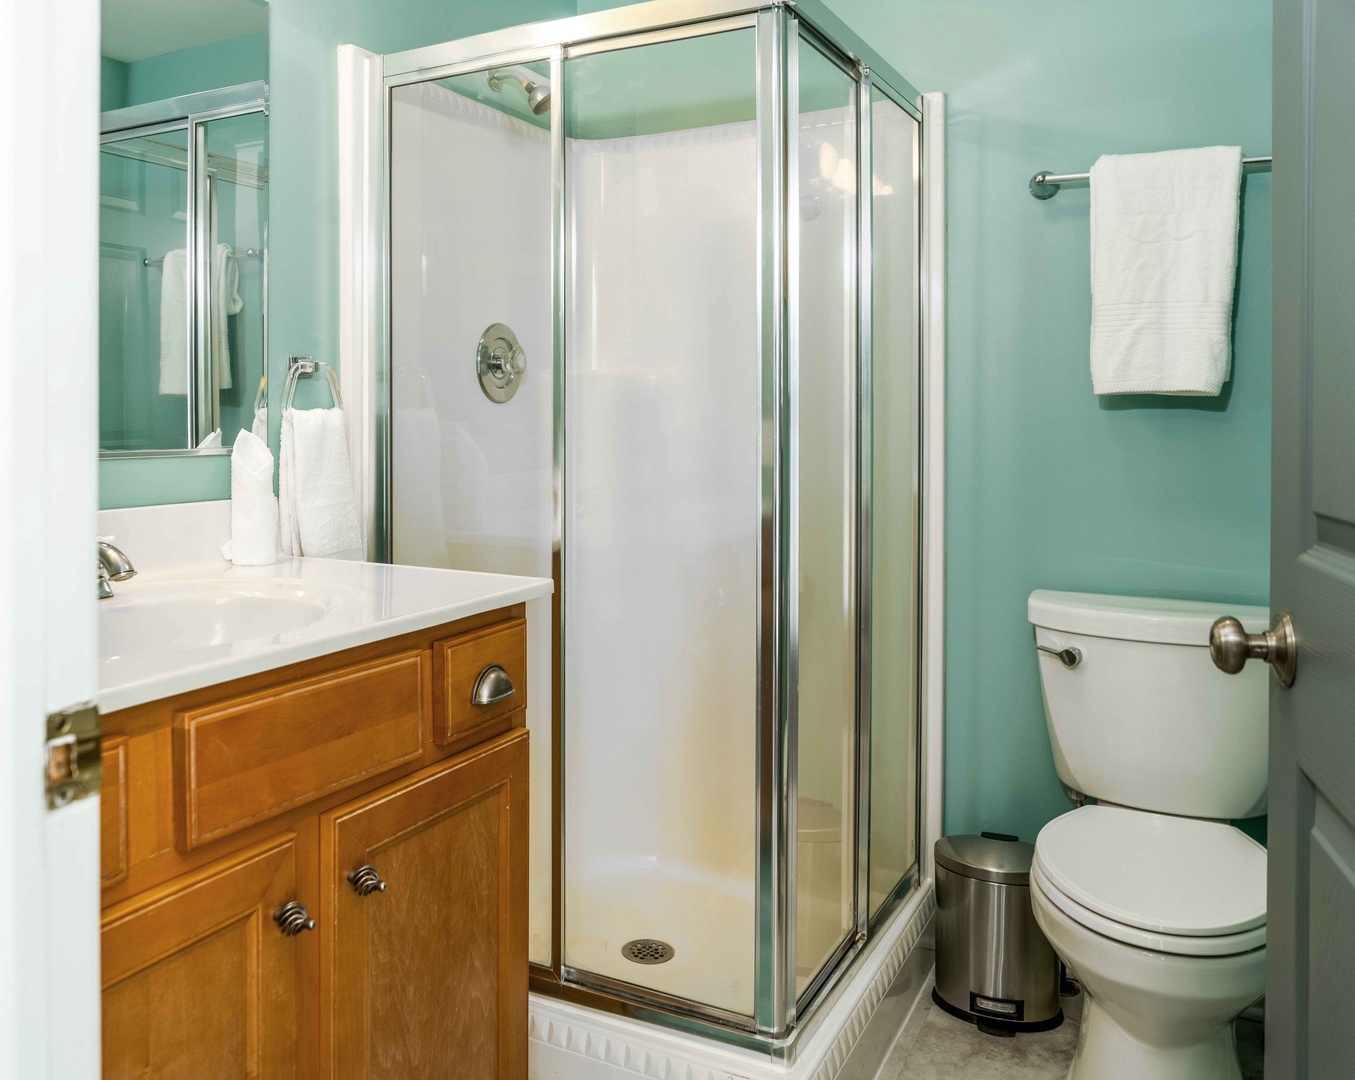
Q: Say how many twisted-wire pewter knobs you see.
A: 2